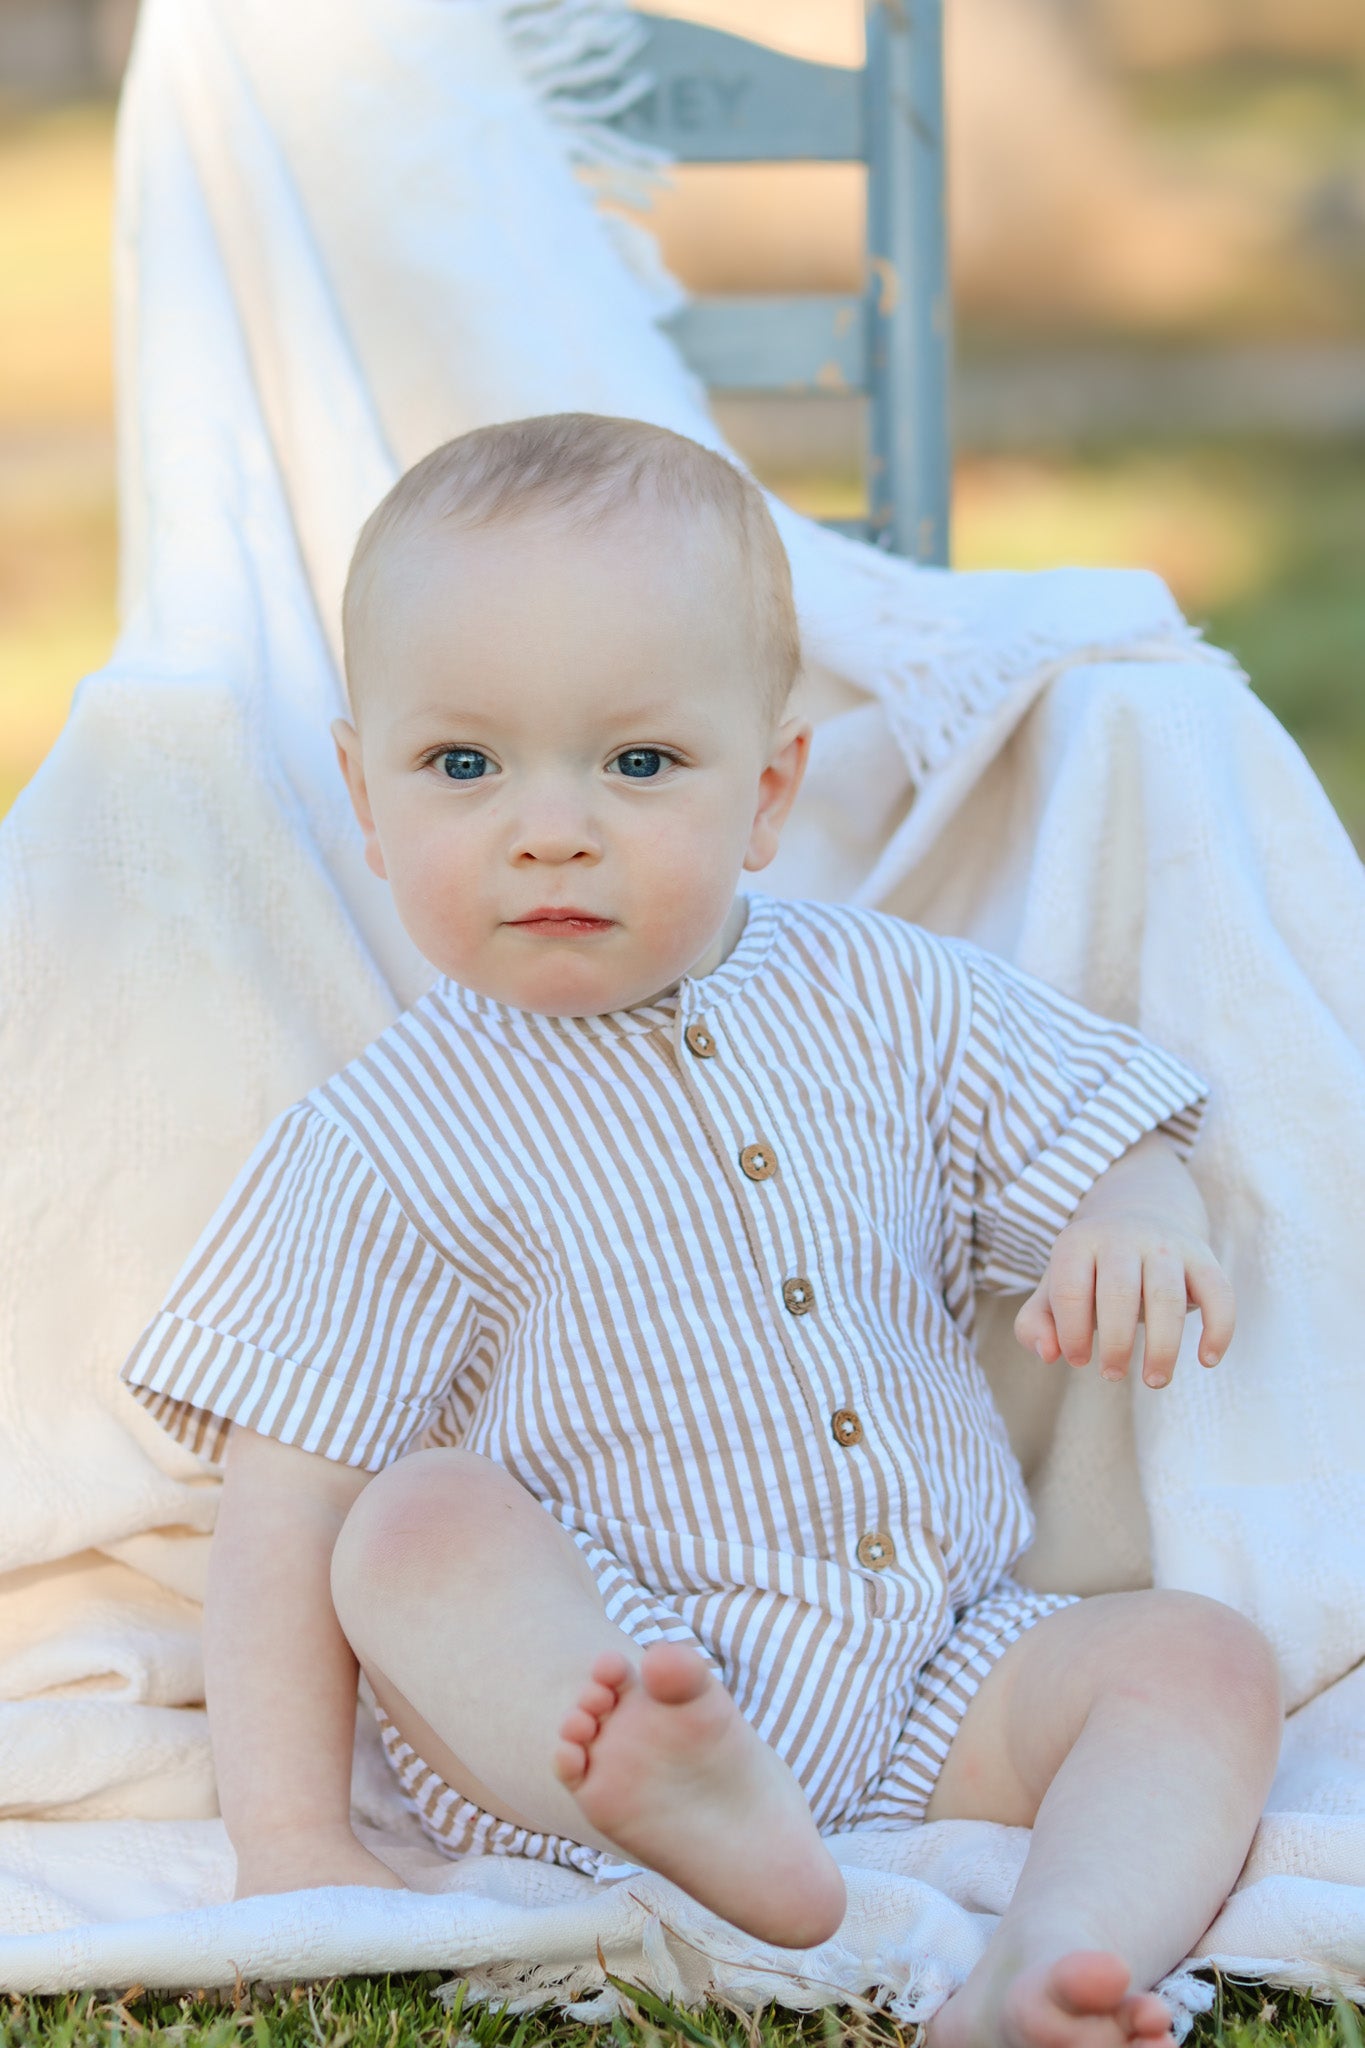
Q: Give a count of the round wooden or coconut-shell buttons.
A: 5